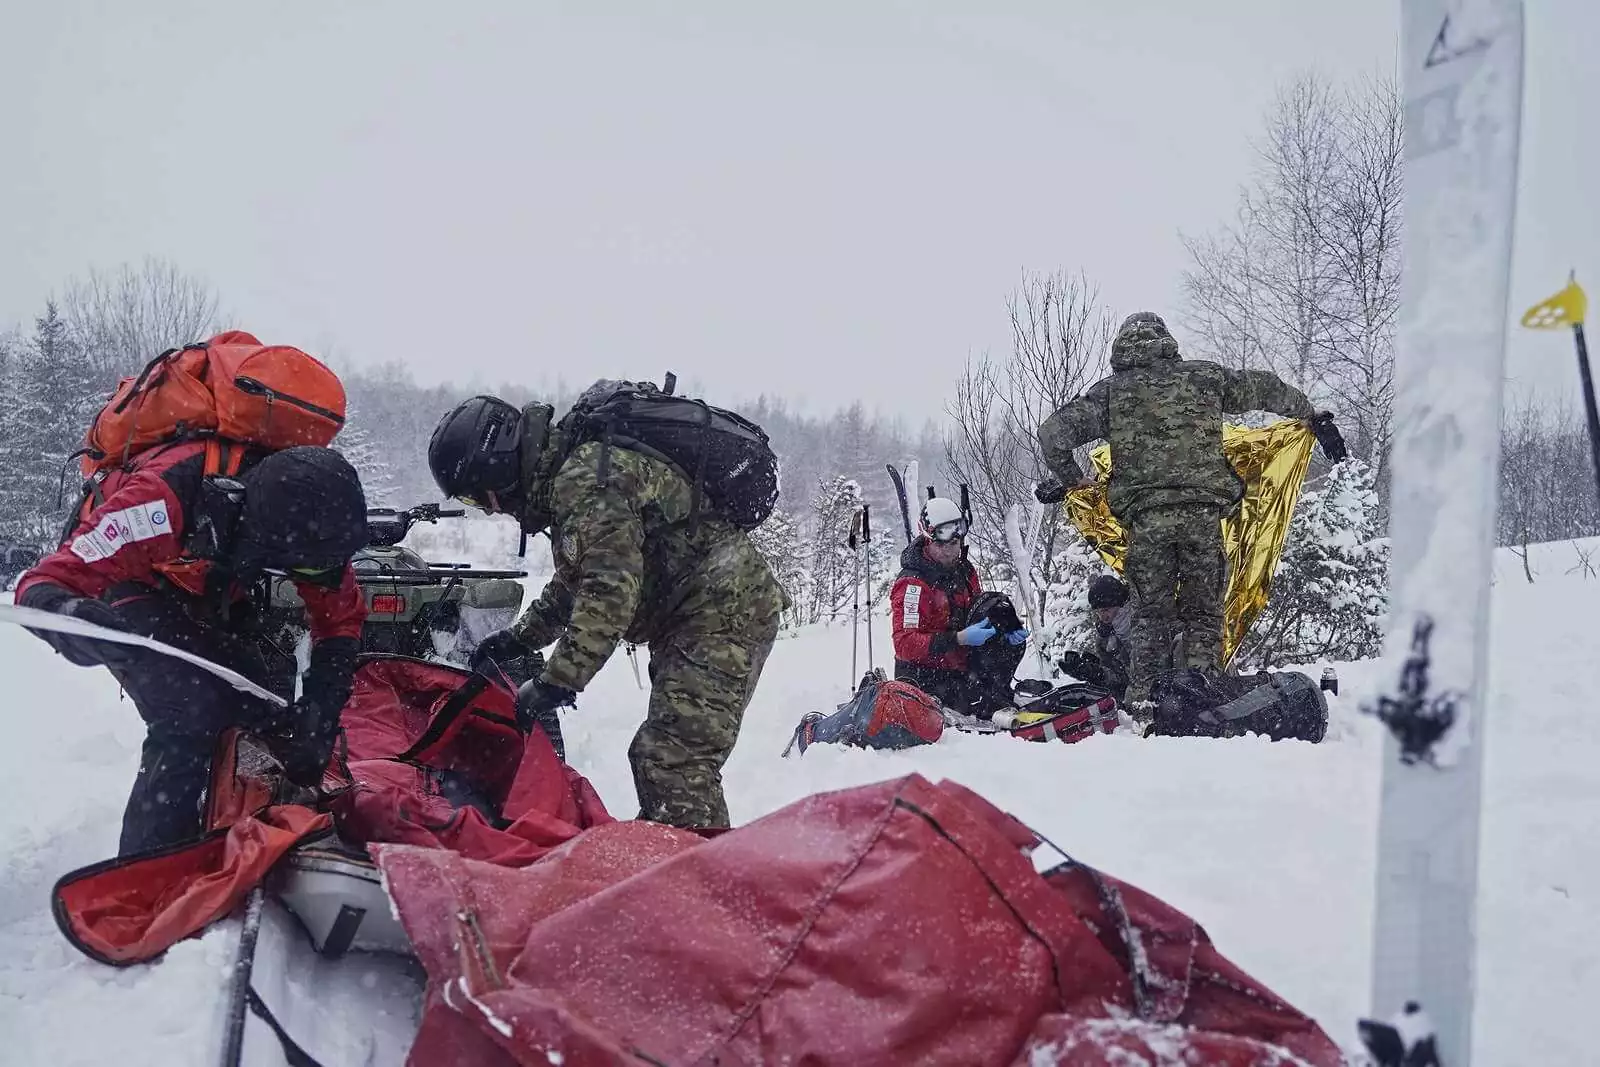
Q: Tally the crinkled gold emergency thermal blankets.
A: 1